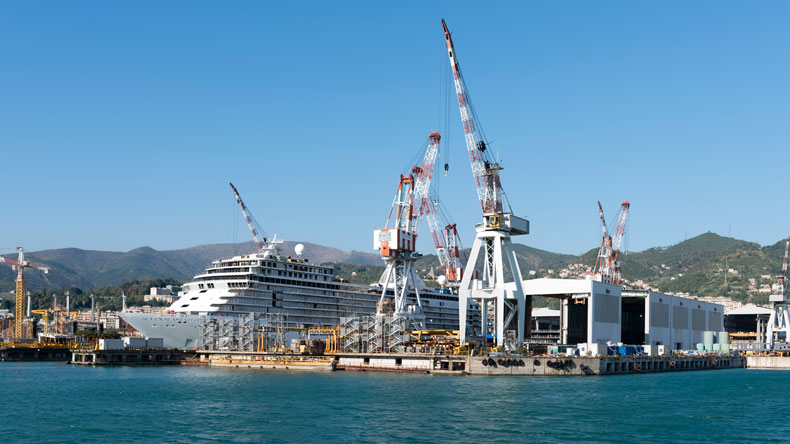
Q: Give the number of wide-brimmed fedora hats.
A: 0